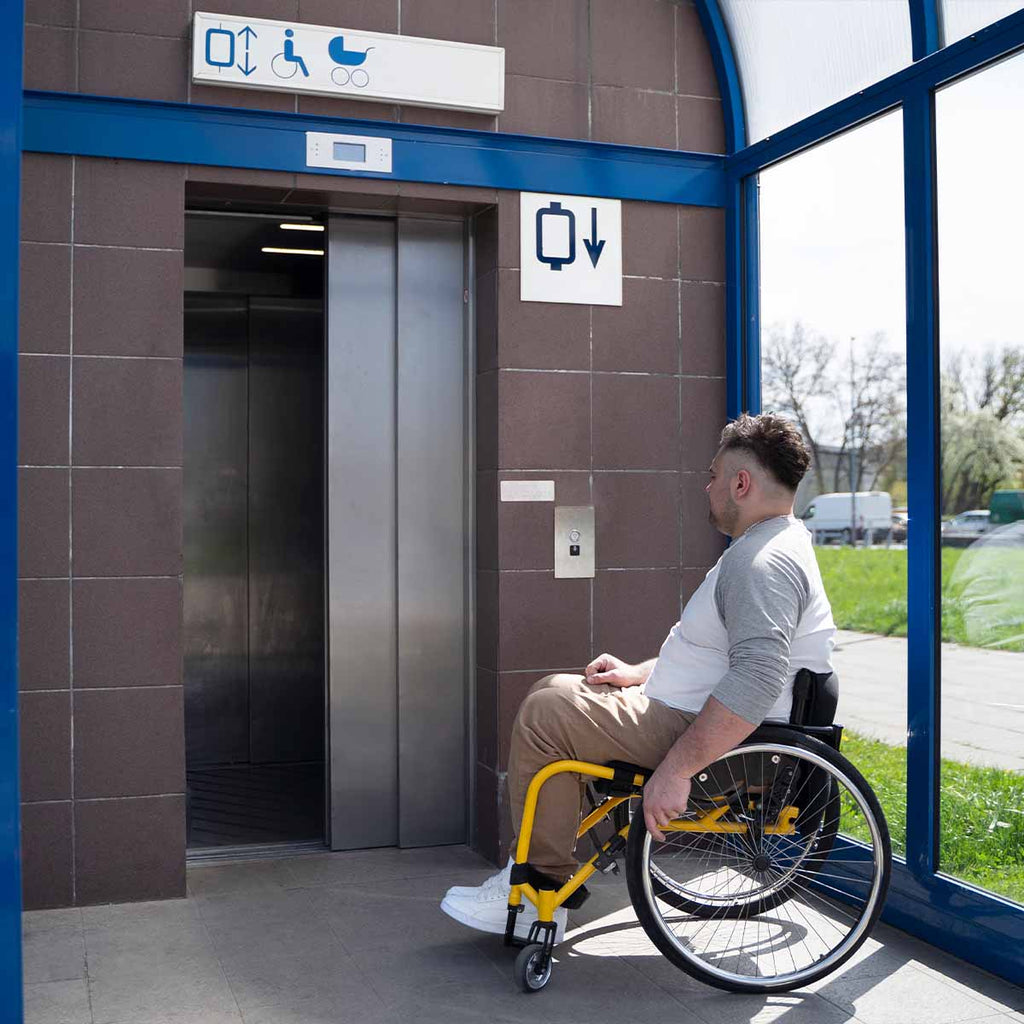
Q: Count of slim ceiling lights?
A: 2